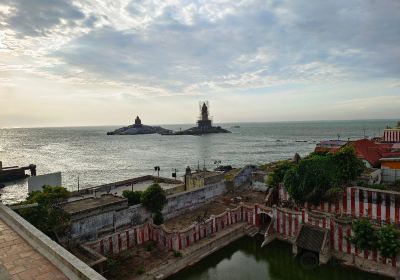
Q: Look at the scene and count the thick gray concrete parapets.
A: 1